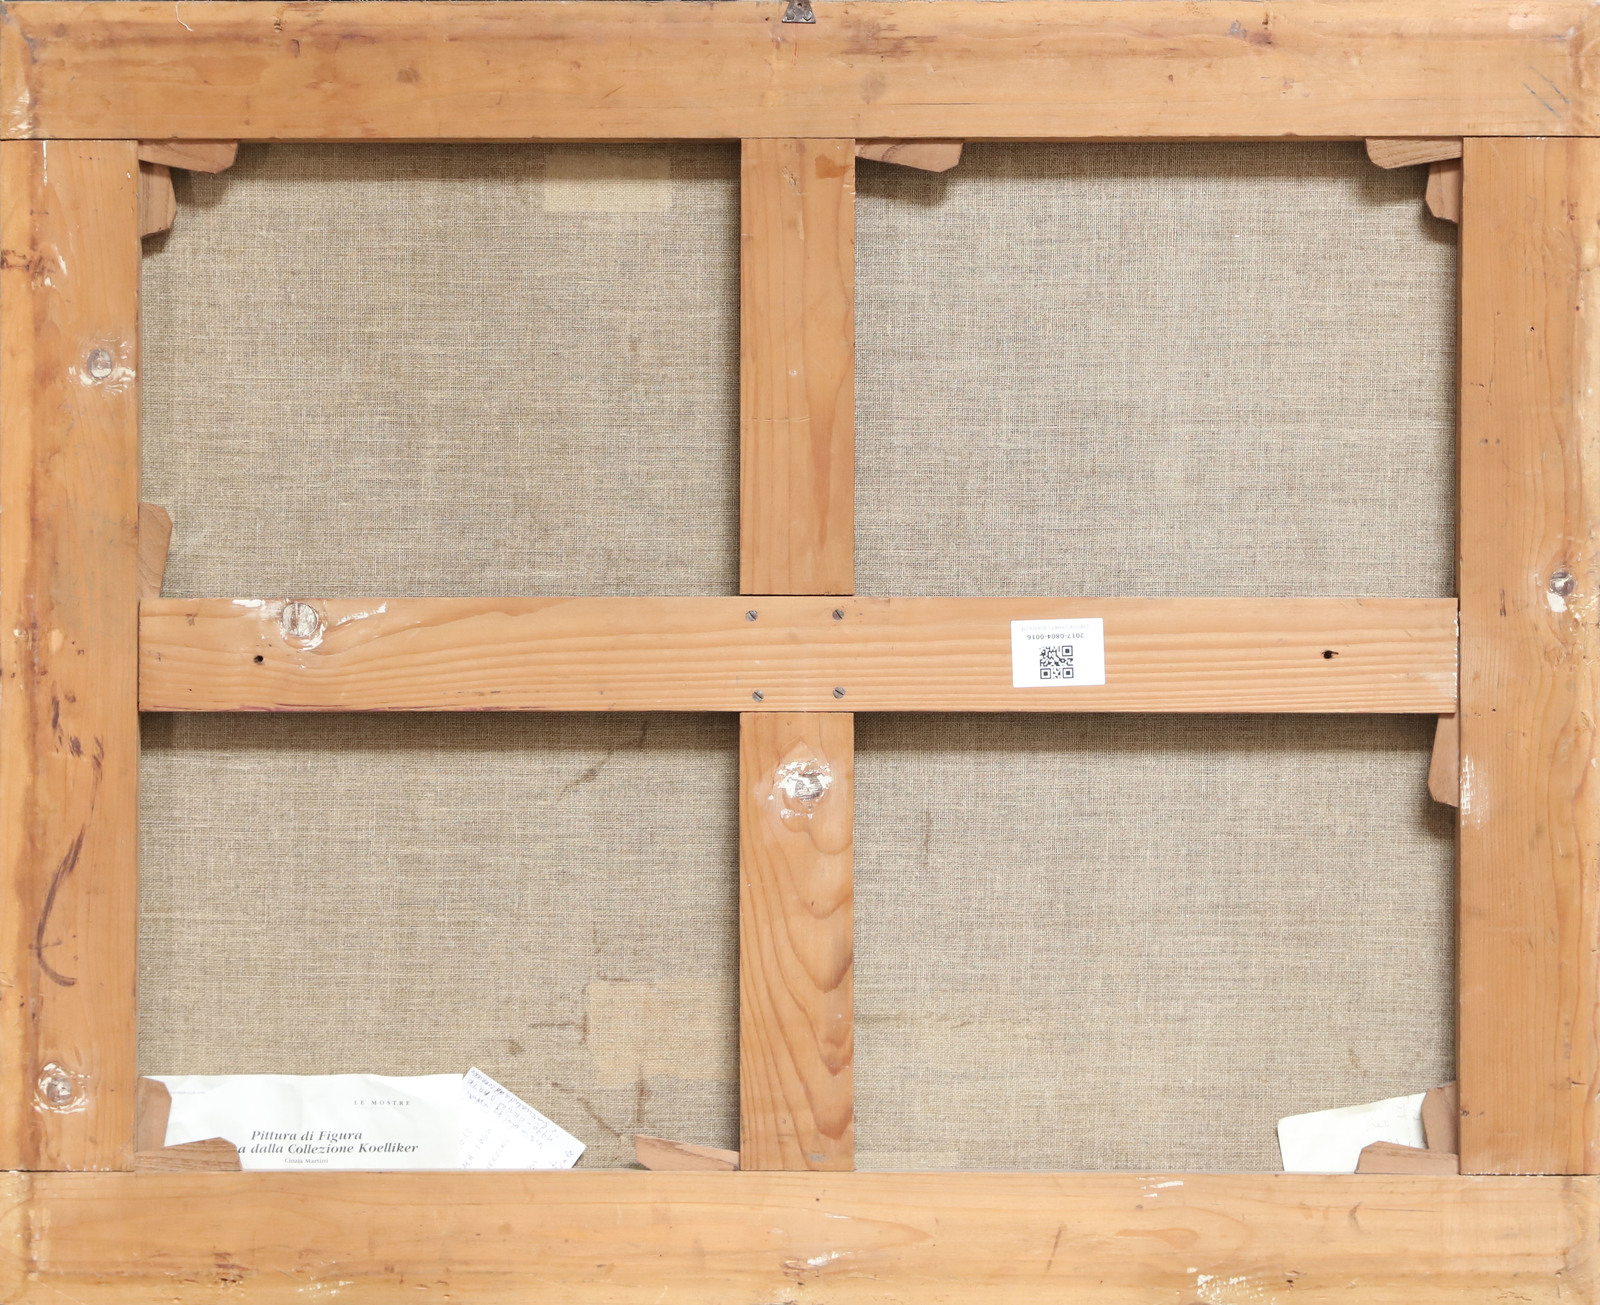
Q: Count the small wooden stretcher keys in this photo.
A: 12